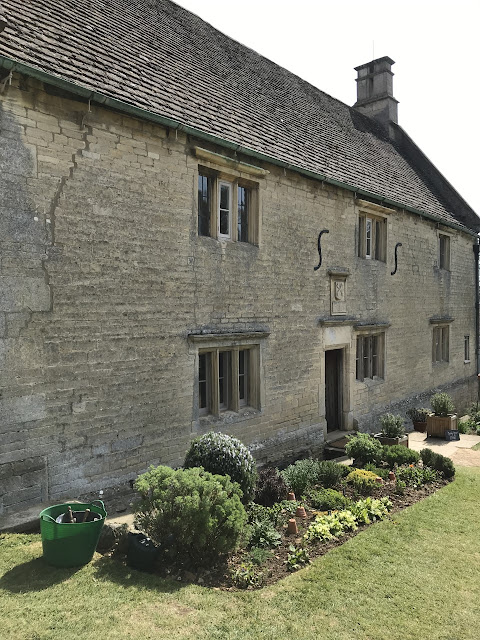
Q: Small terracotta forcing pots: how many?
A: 5